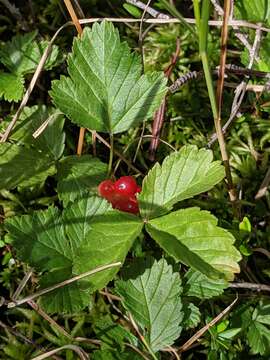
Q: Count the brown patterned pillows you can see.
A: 0